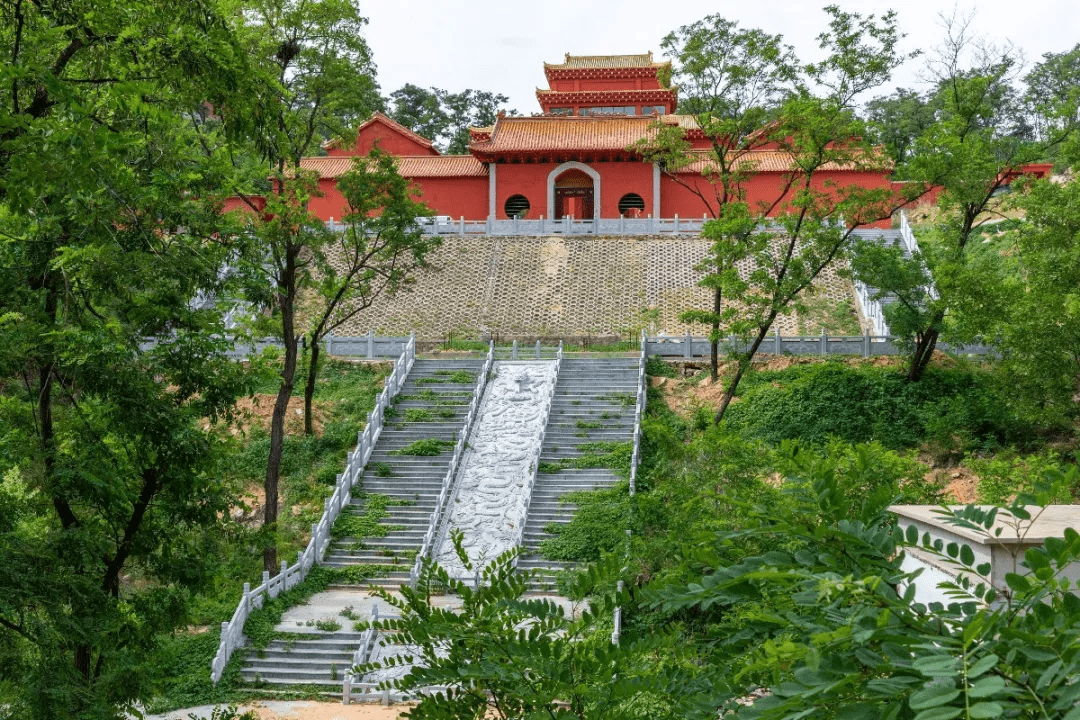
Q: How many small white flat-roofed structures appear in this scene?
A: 1